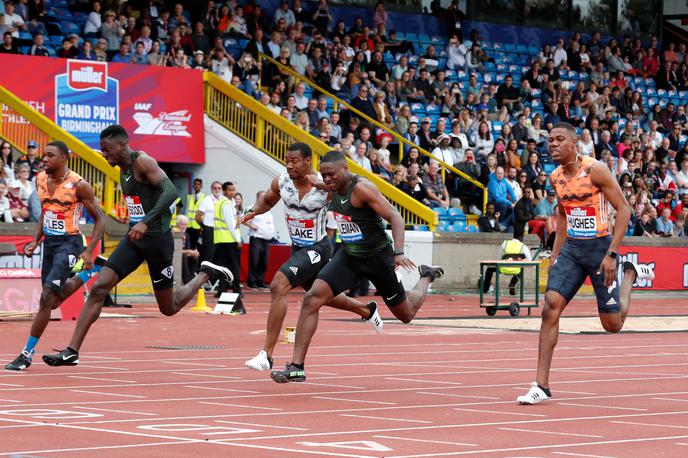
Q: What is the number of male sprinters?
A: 5